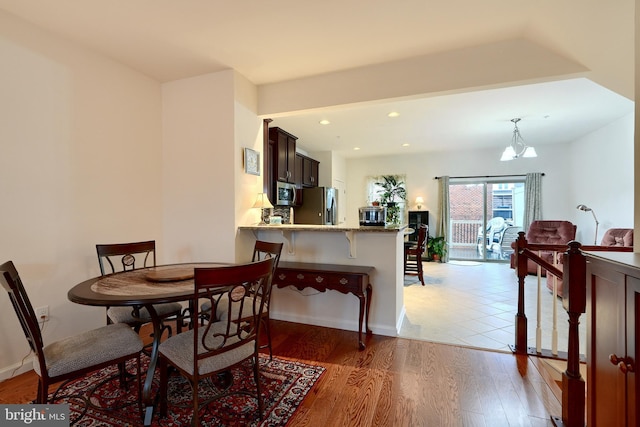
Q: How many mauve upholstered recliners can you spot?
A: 2